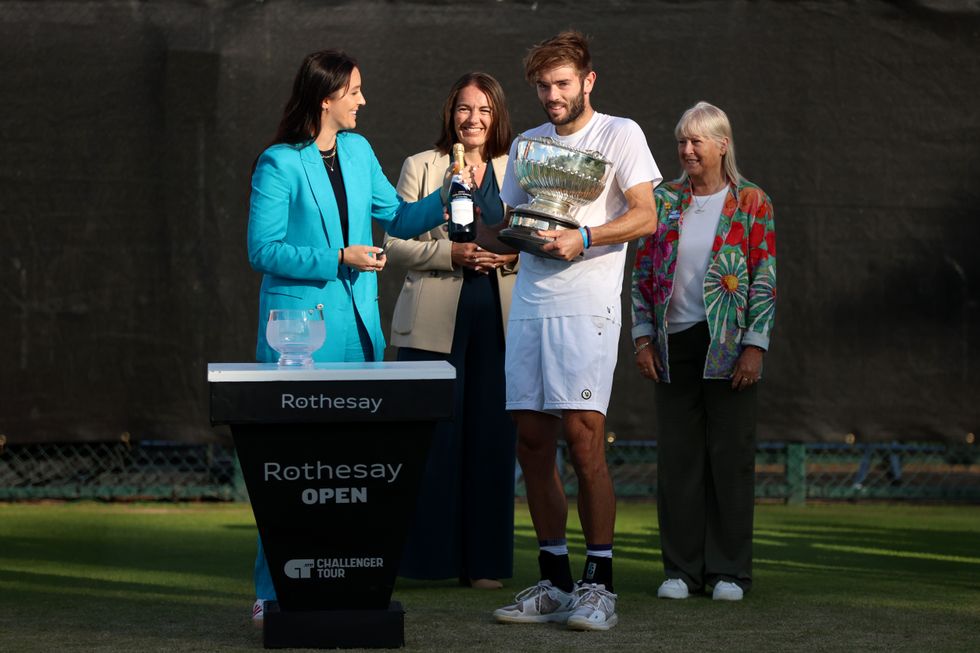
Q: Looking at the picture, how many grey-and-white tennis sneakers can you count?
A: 2